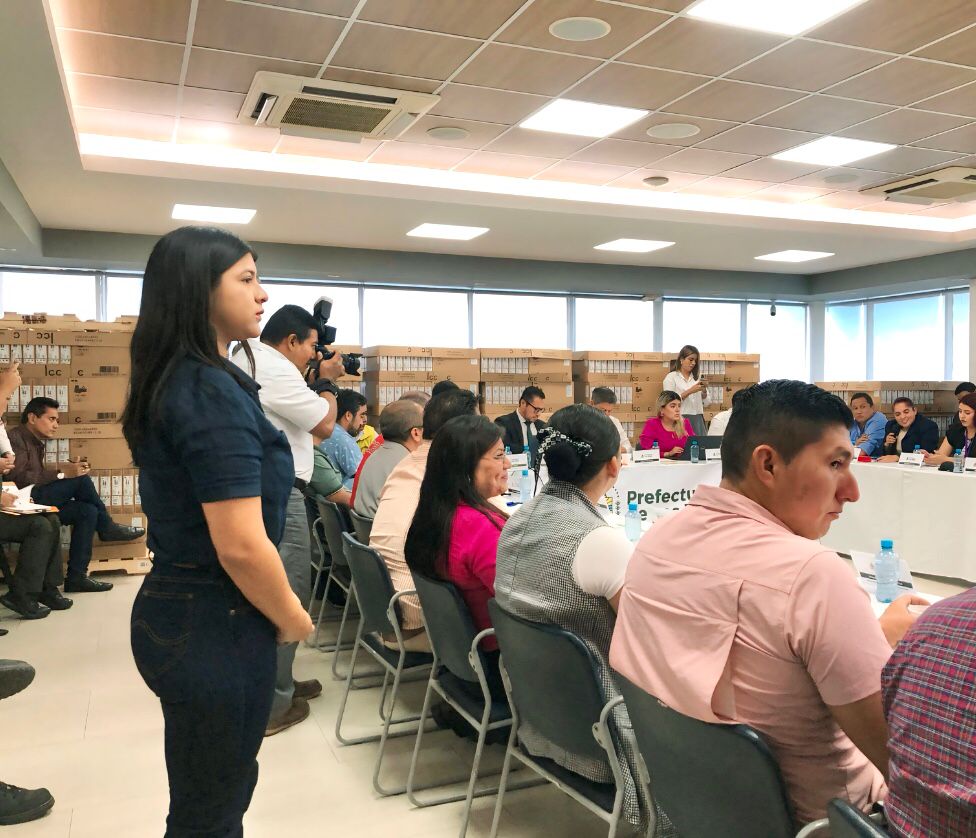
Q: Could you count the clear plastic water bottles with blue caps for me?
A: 9